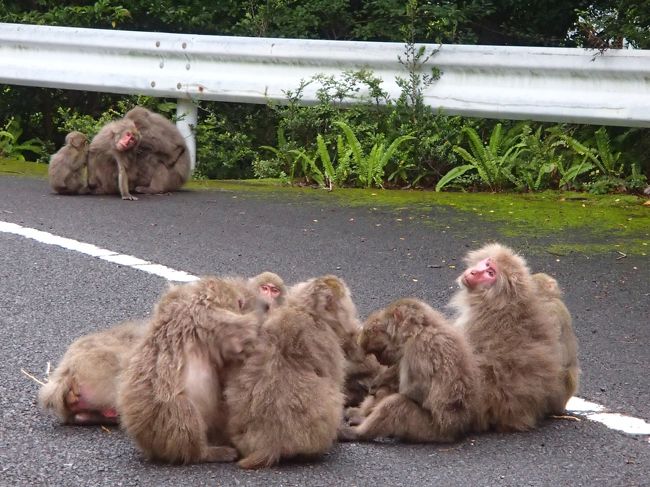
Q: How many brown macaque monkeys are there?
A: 10